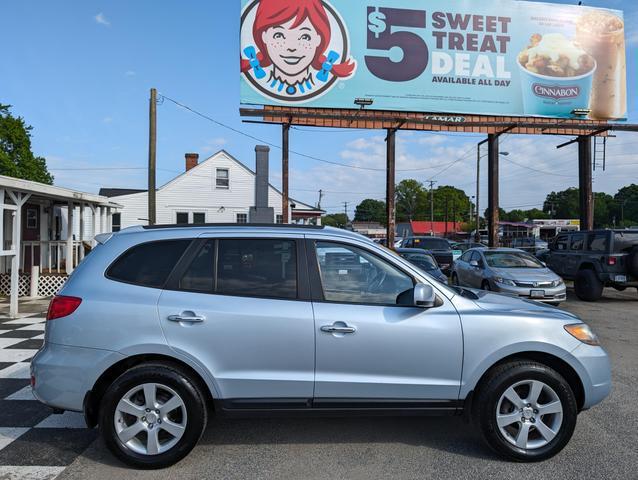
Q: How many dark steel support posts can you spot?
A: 4